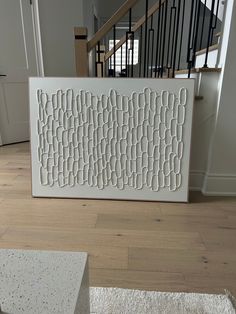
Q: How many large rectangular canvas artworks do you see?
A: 1